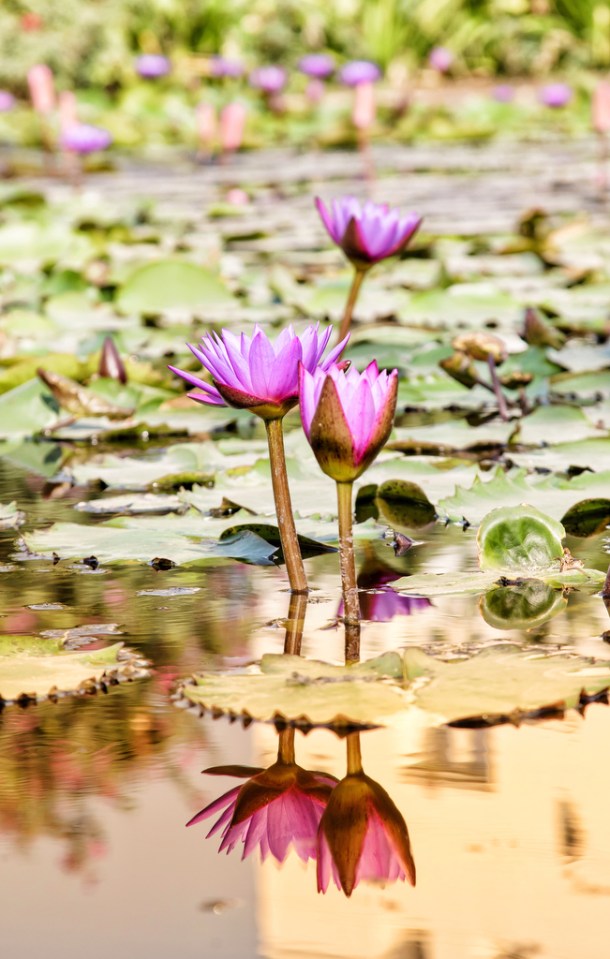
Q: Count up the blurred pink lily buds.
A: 6